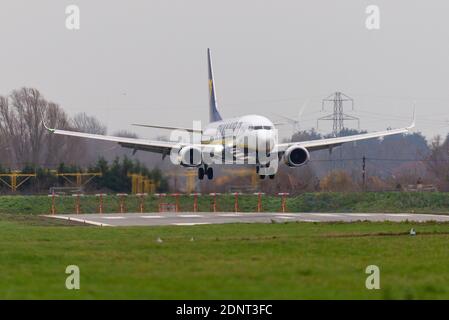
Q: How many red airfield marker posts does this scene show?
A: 12